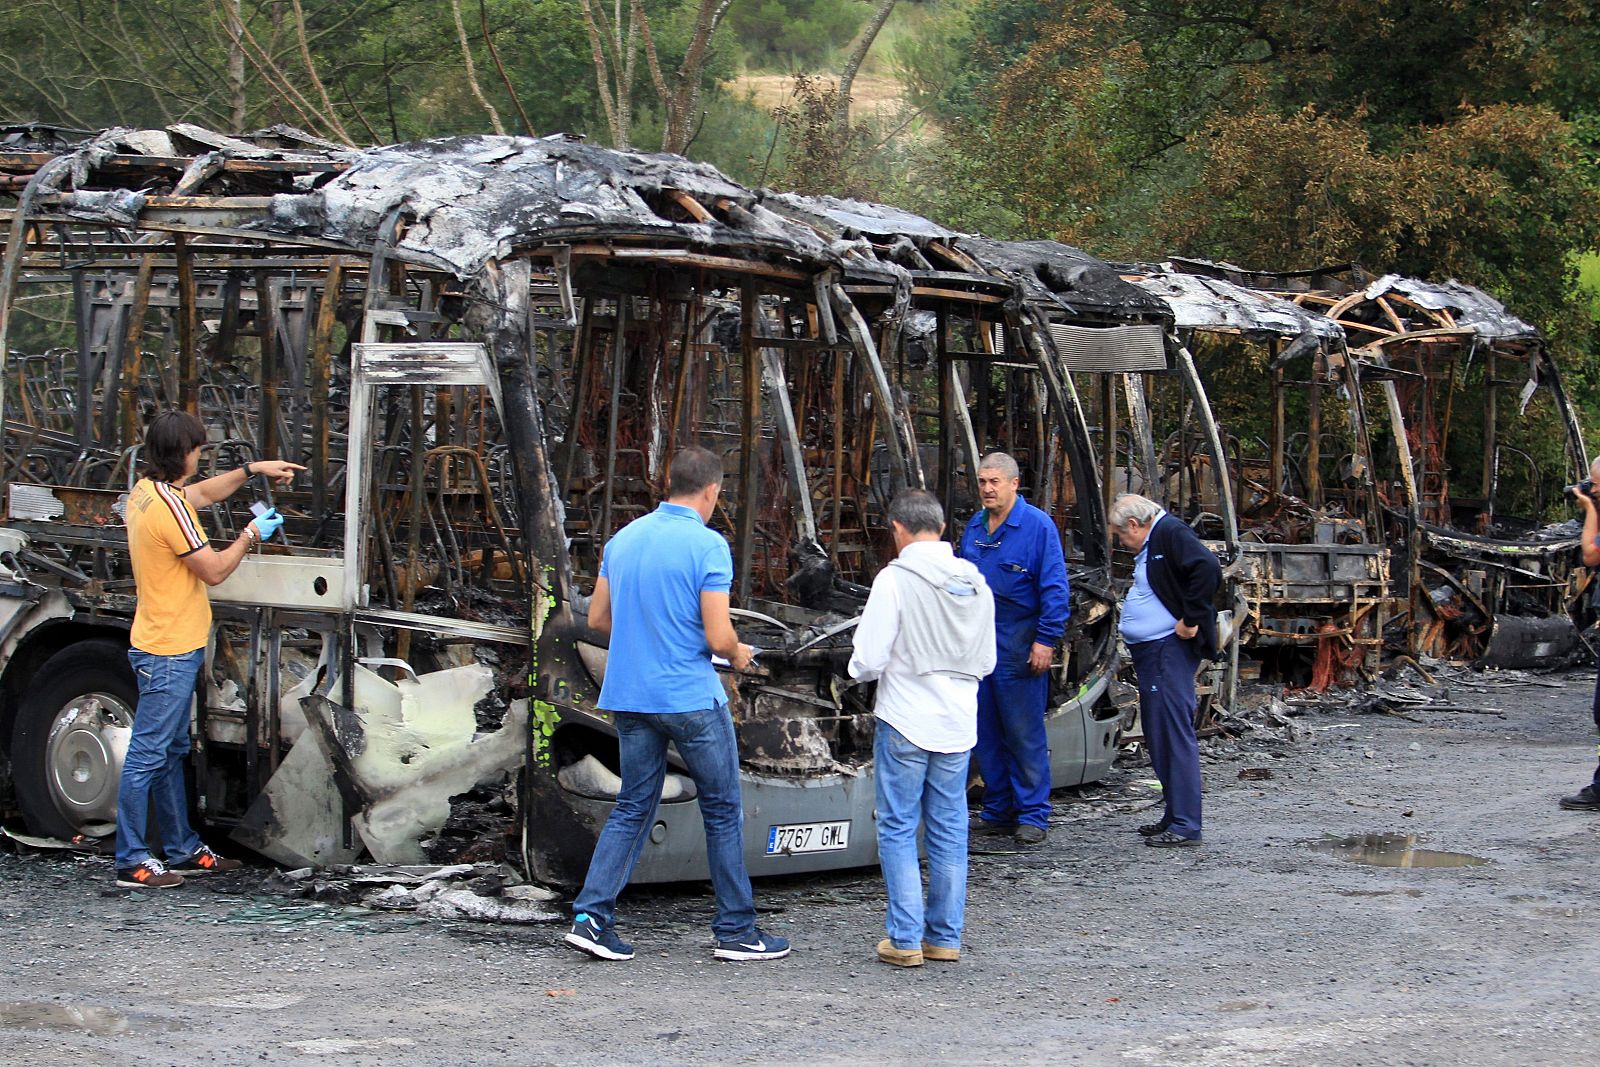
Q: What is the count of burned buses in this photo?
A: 5